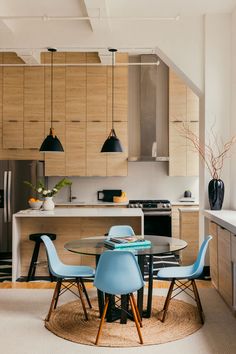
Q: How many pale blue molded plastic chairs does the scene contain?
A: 4